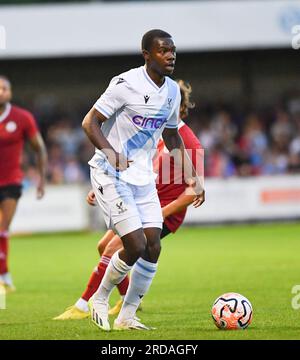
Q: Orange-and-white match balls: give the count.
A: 1